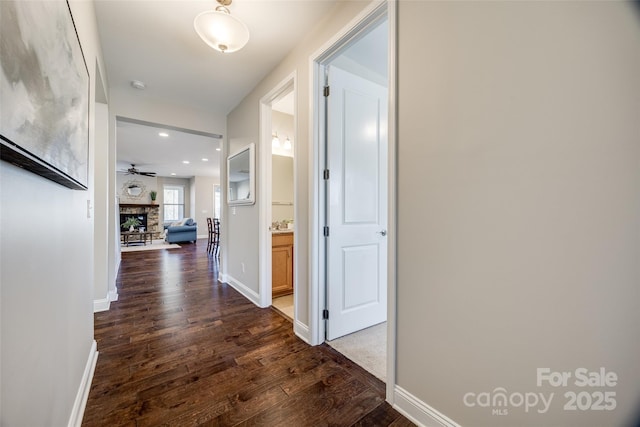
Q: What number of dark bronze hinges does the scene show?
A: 4